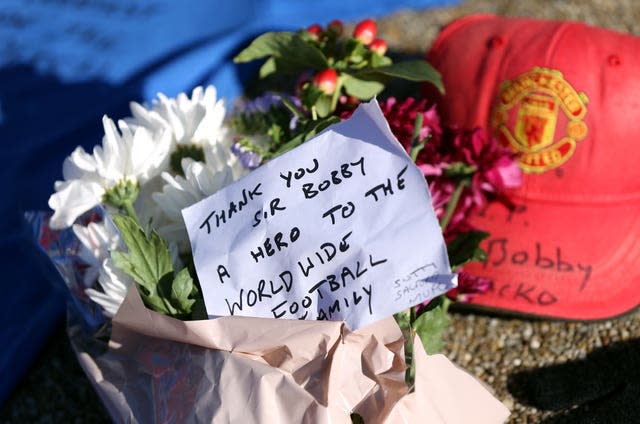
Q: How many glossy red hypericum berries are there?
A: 5